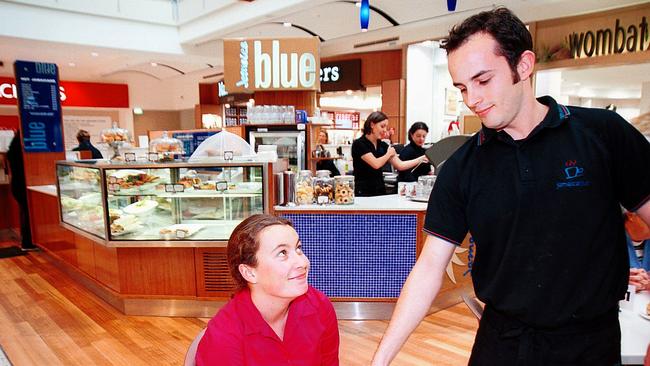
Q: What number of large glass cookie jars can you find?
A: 3